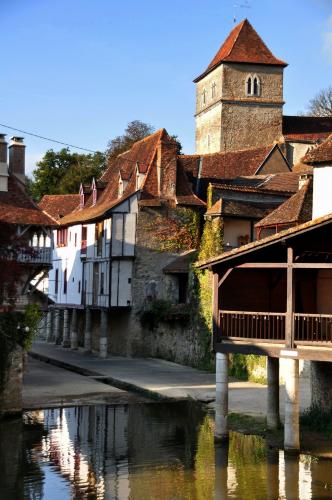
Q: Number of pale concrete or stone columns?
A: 9